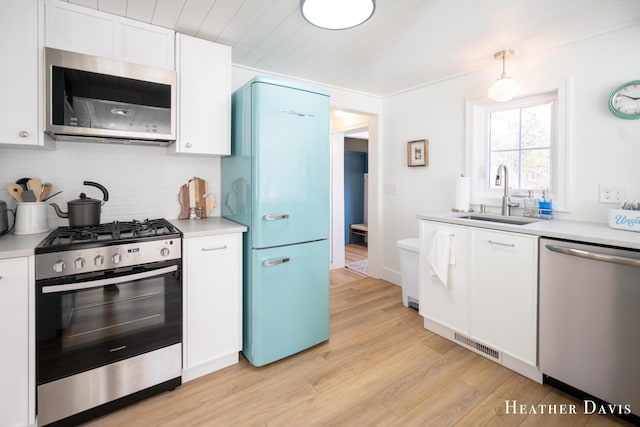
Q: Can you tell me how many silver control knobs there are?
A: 5